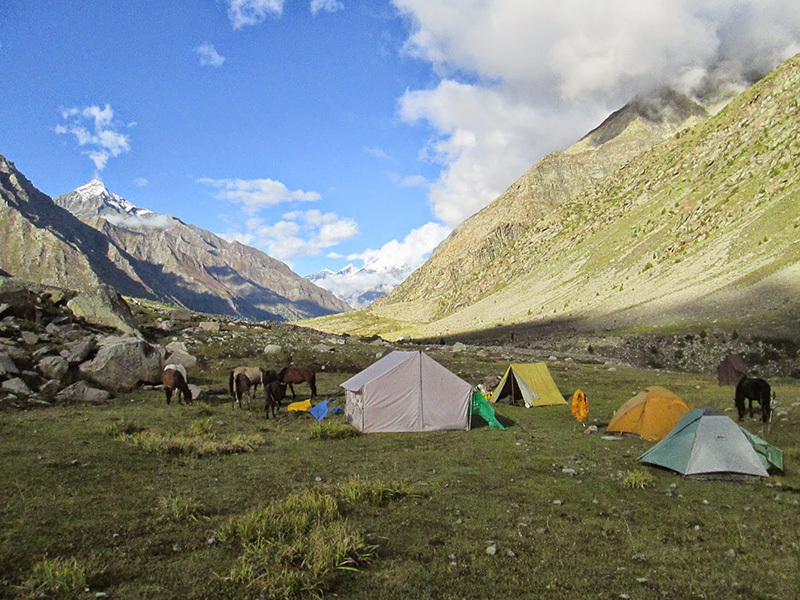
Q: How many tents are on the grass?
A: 5